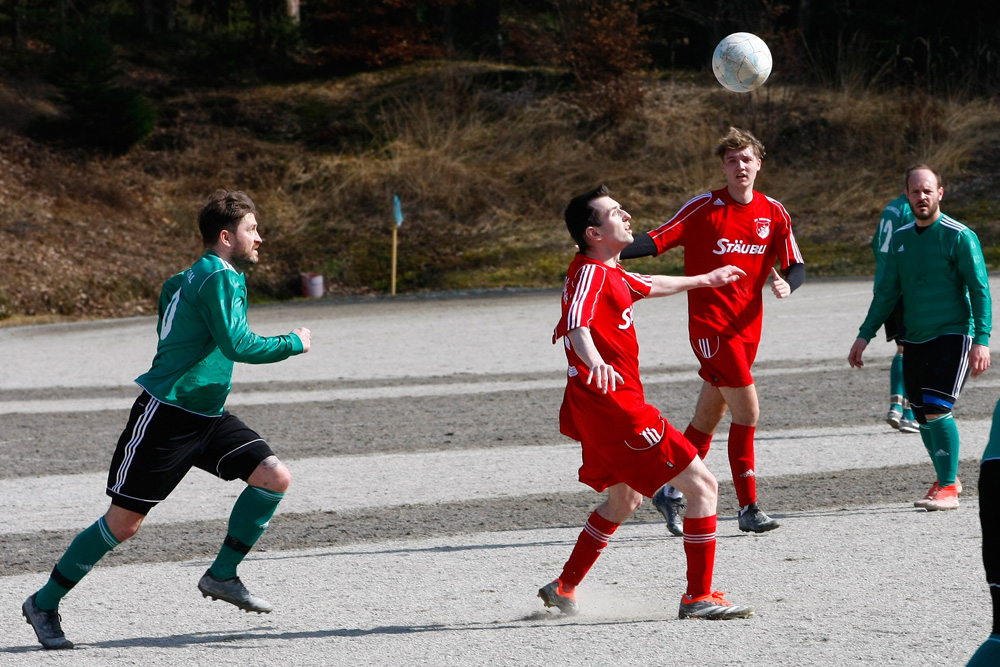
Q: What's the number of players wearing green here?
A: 4